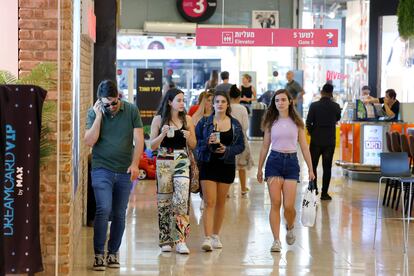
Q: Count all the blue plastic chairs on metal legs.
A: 1